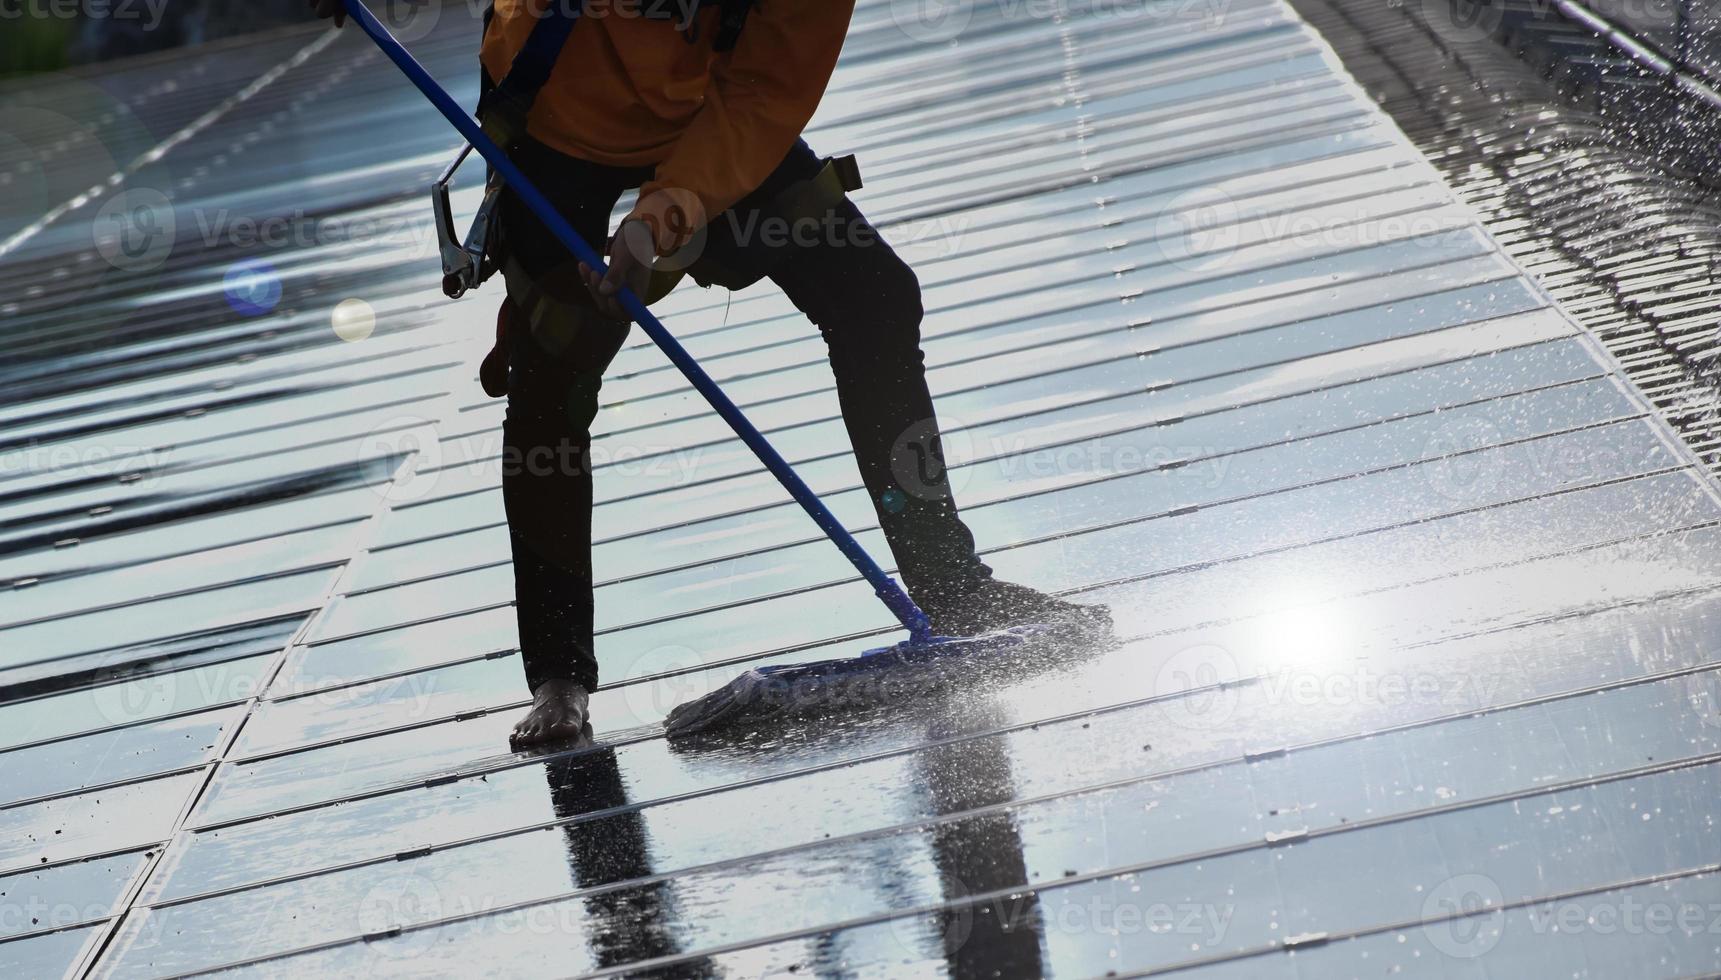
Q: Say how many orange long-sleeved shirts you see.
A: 1